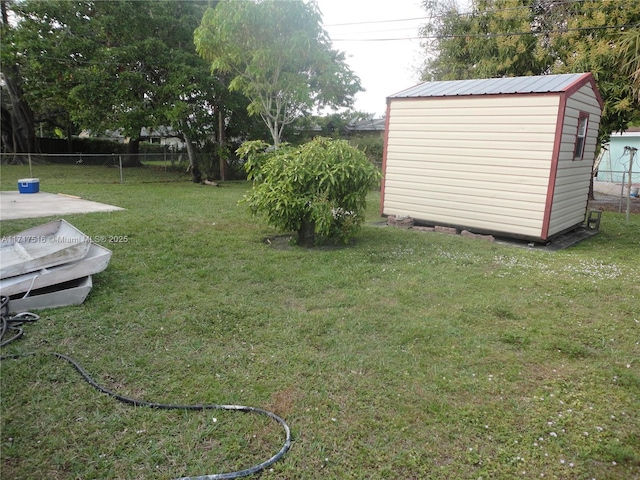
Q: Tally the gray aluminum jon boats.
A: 3